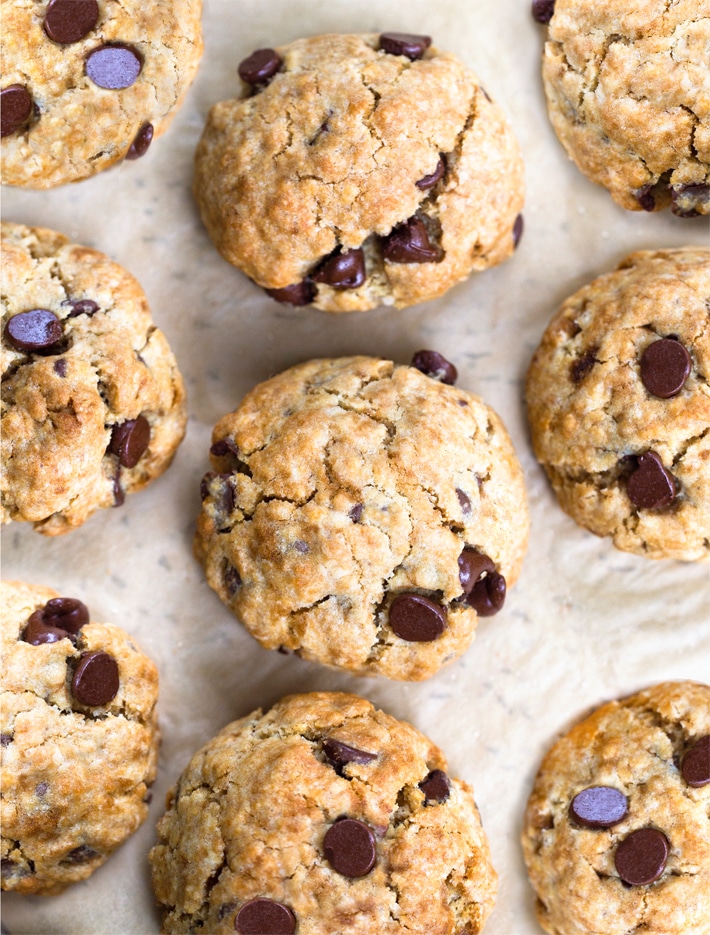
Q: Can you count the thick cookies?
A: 9